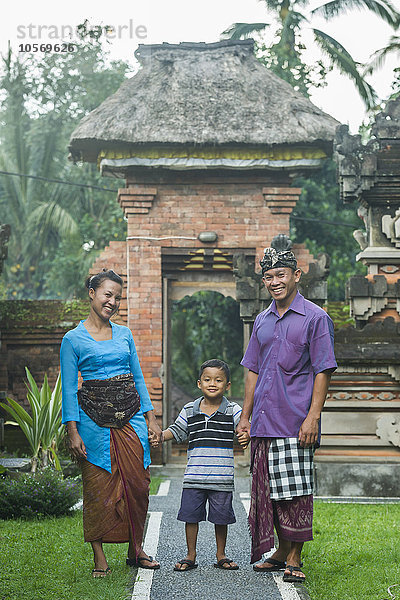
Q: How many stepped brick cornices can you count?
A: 2